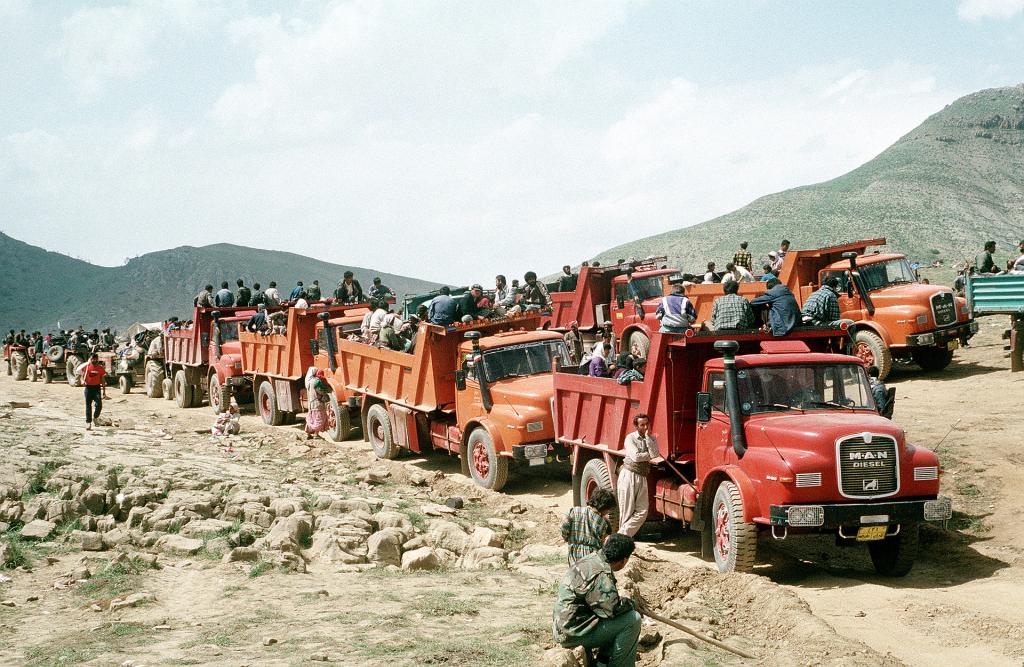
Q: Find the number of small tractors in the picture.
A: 3